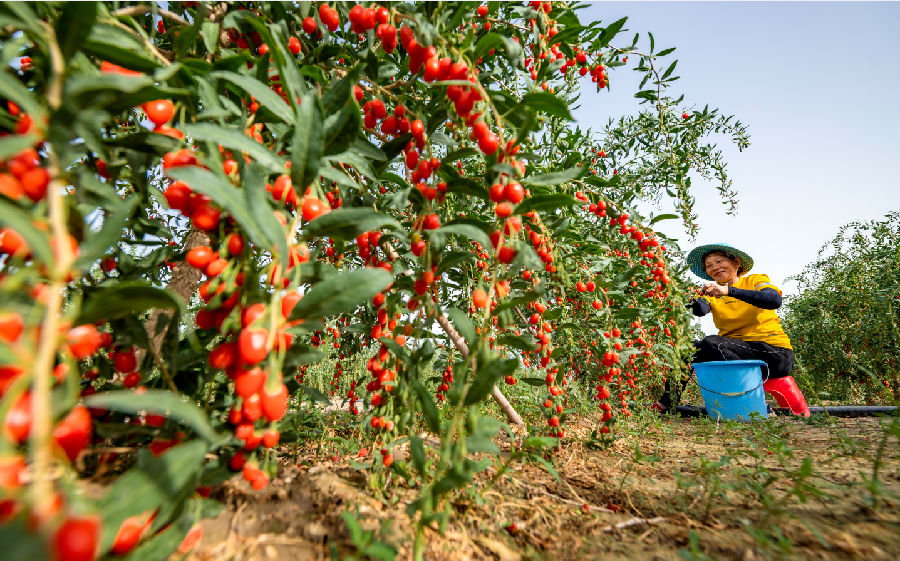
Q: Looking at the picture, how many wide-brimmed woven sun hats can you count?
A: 1